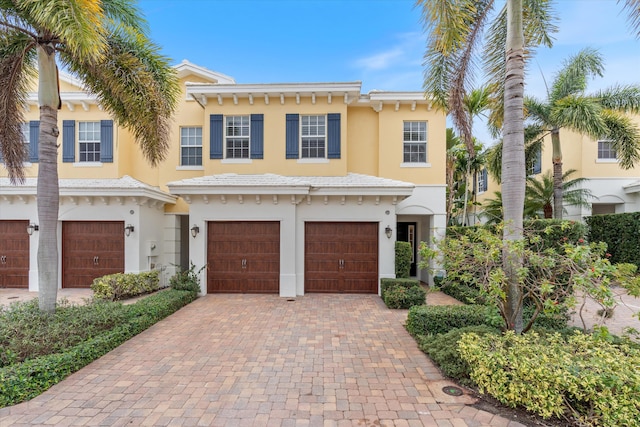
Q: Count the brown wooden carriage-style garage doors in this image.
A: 4